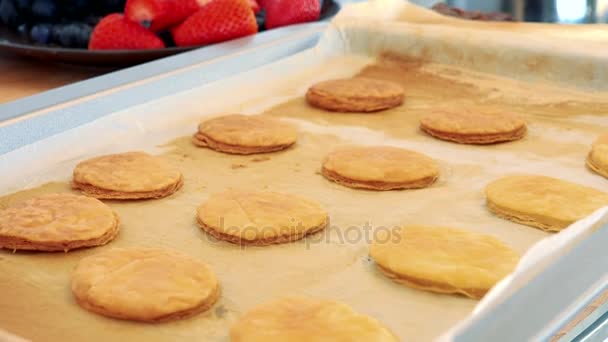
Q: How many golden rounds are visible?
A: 12